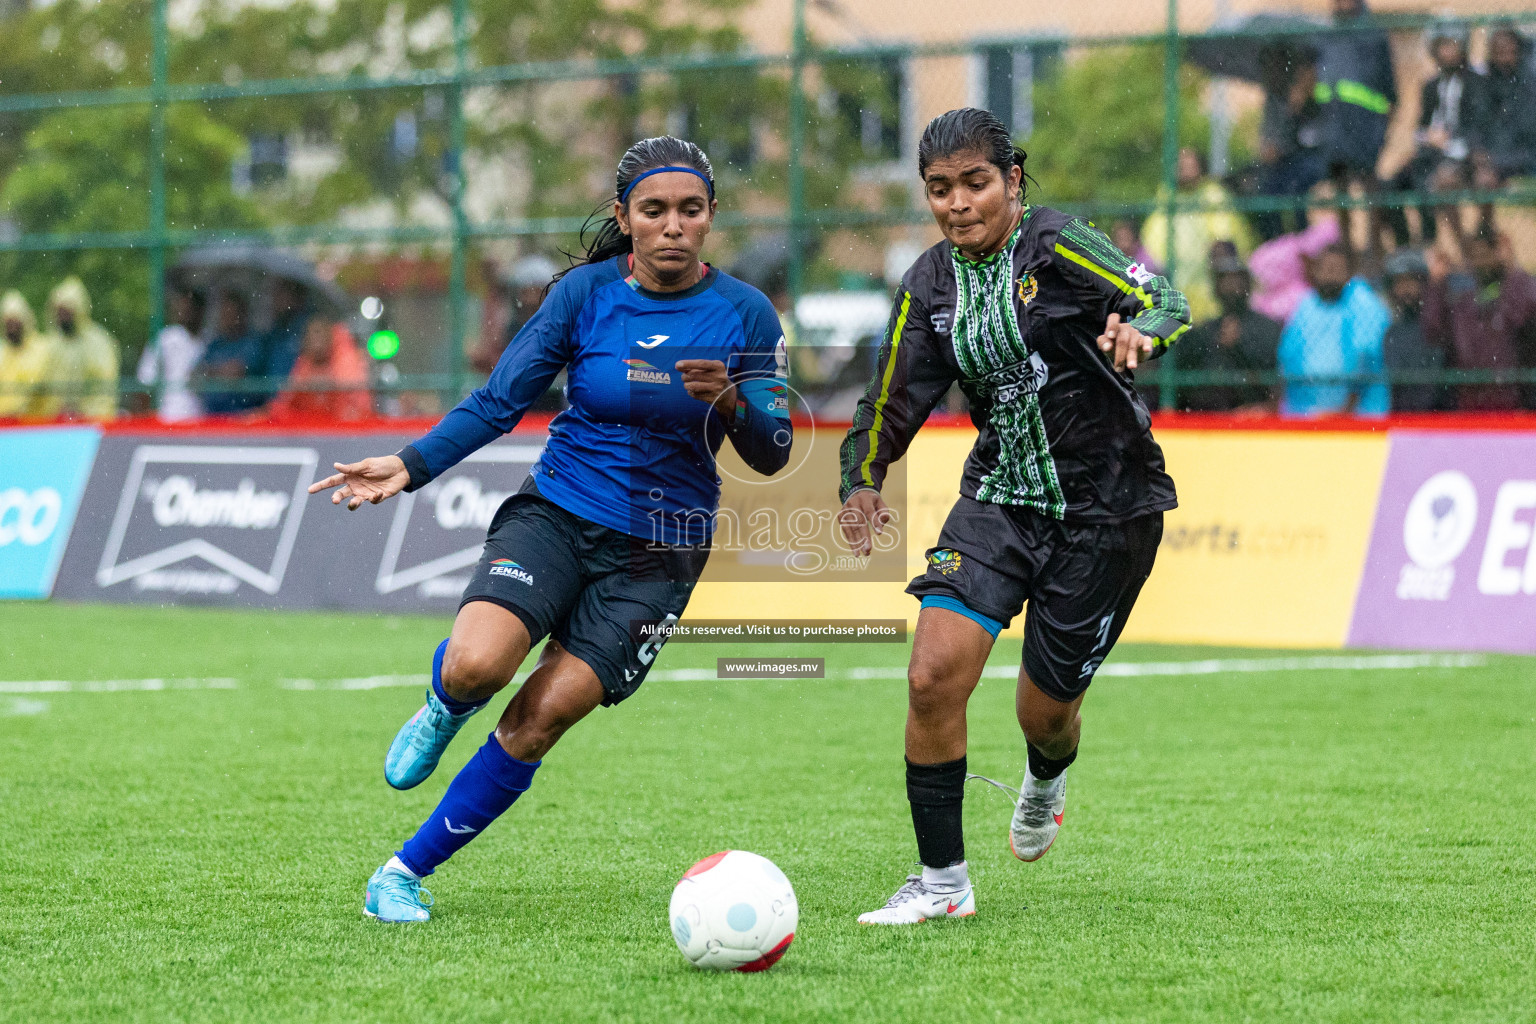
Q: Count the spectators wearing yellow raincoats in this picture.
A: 3